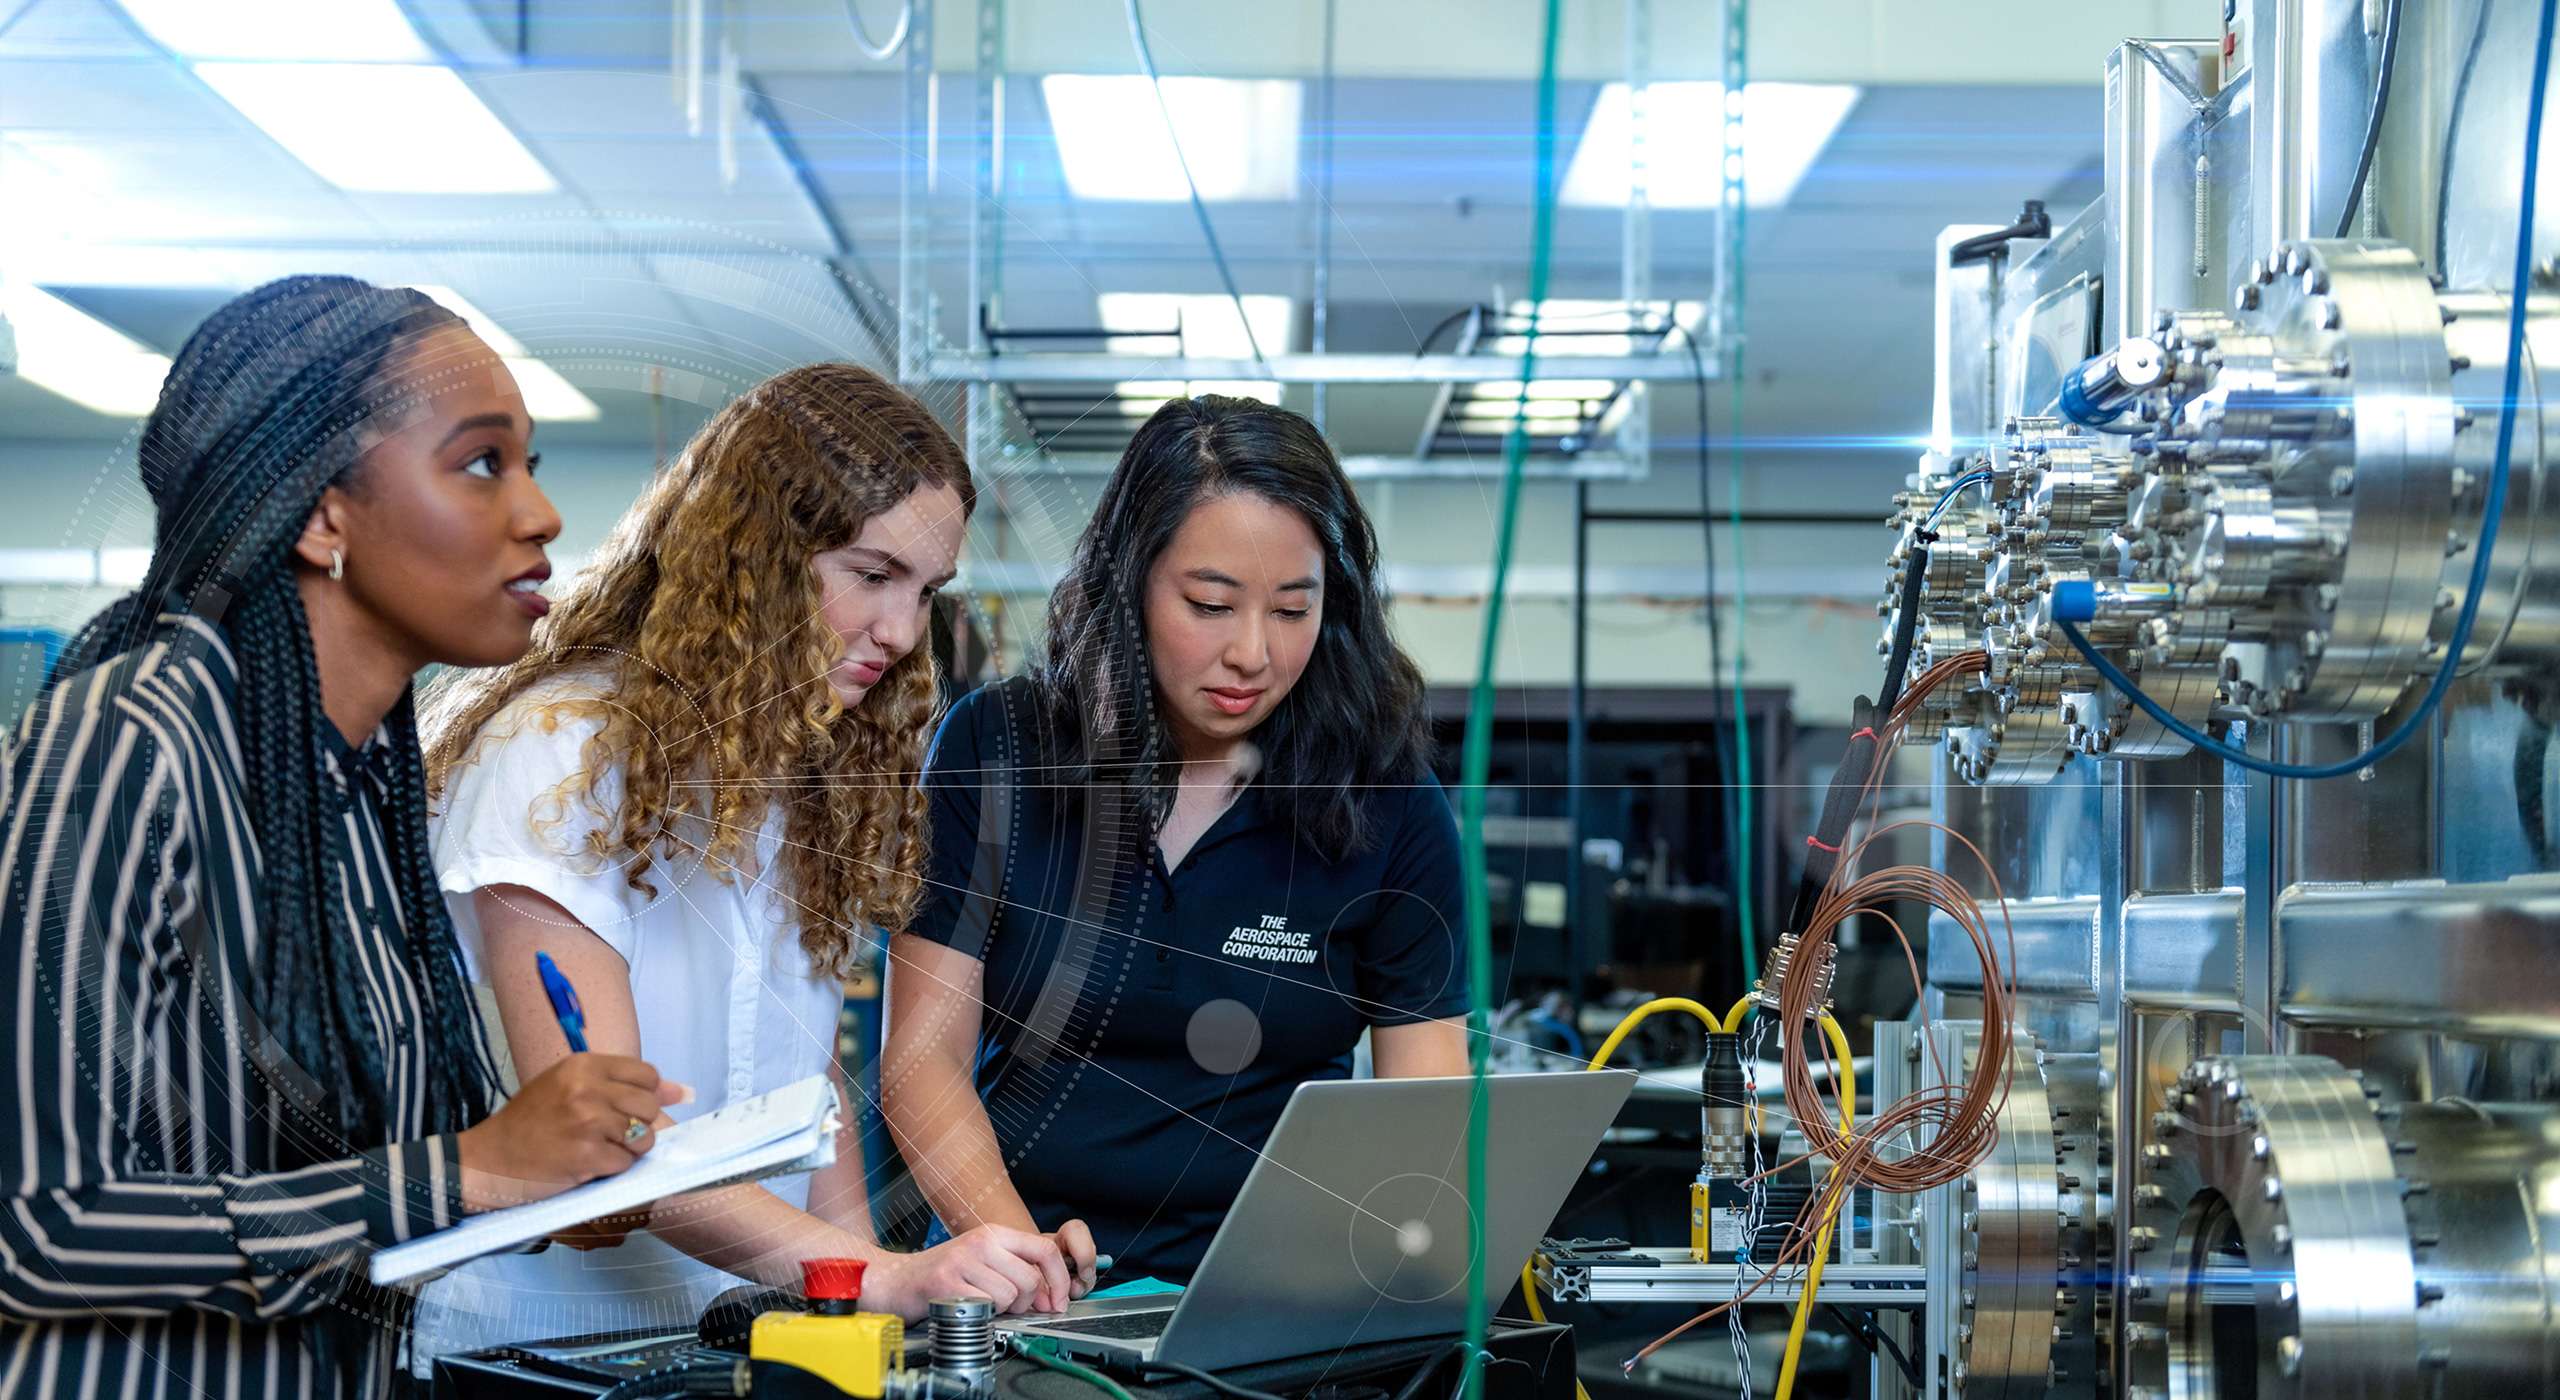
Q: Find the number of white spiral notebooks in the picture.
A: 1